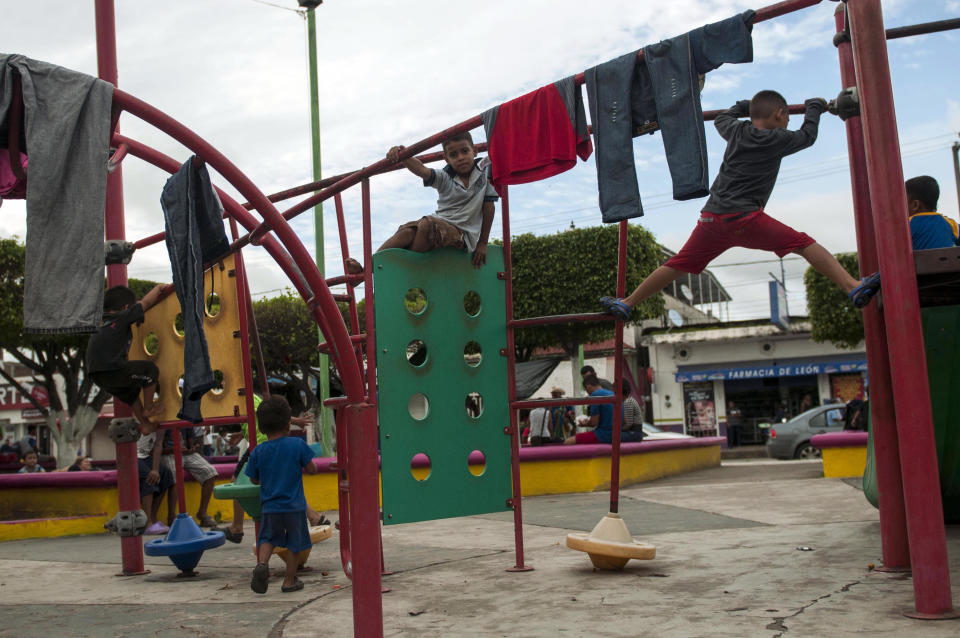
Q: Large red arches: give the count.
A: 2